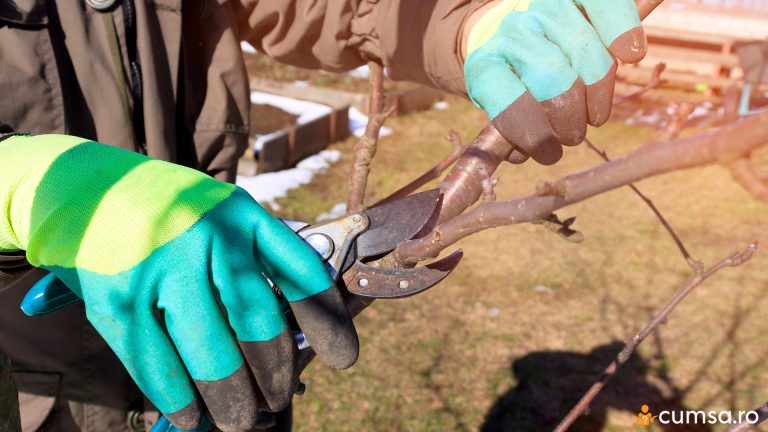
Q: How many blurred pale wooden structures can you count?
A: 1